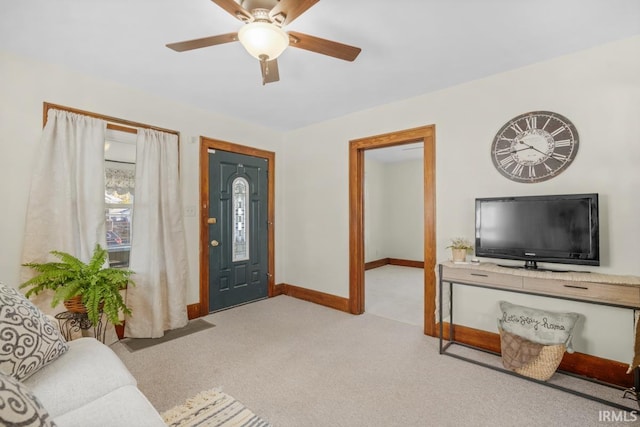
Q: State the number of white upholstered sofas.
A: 1